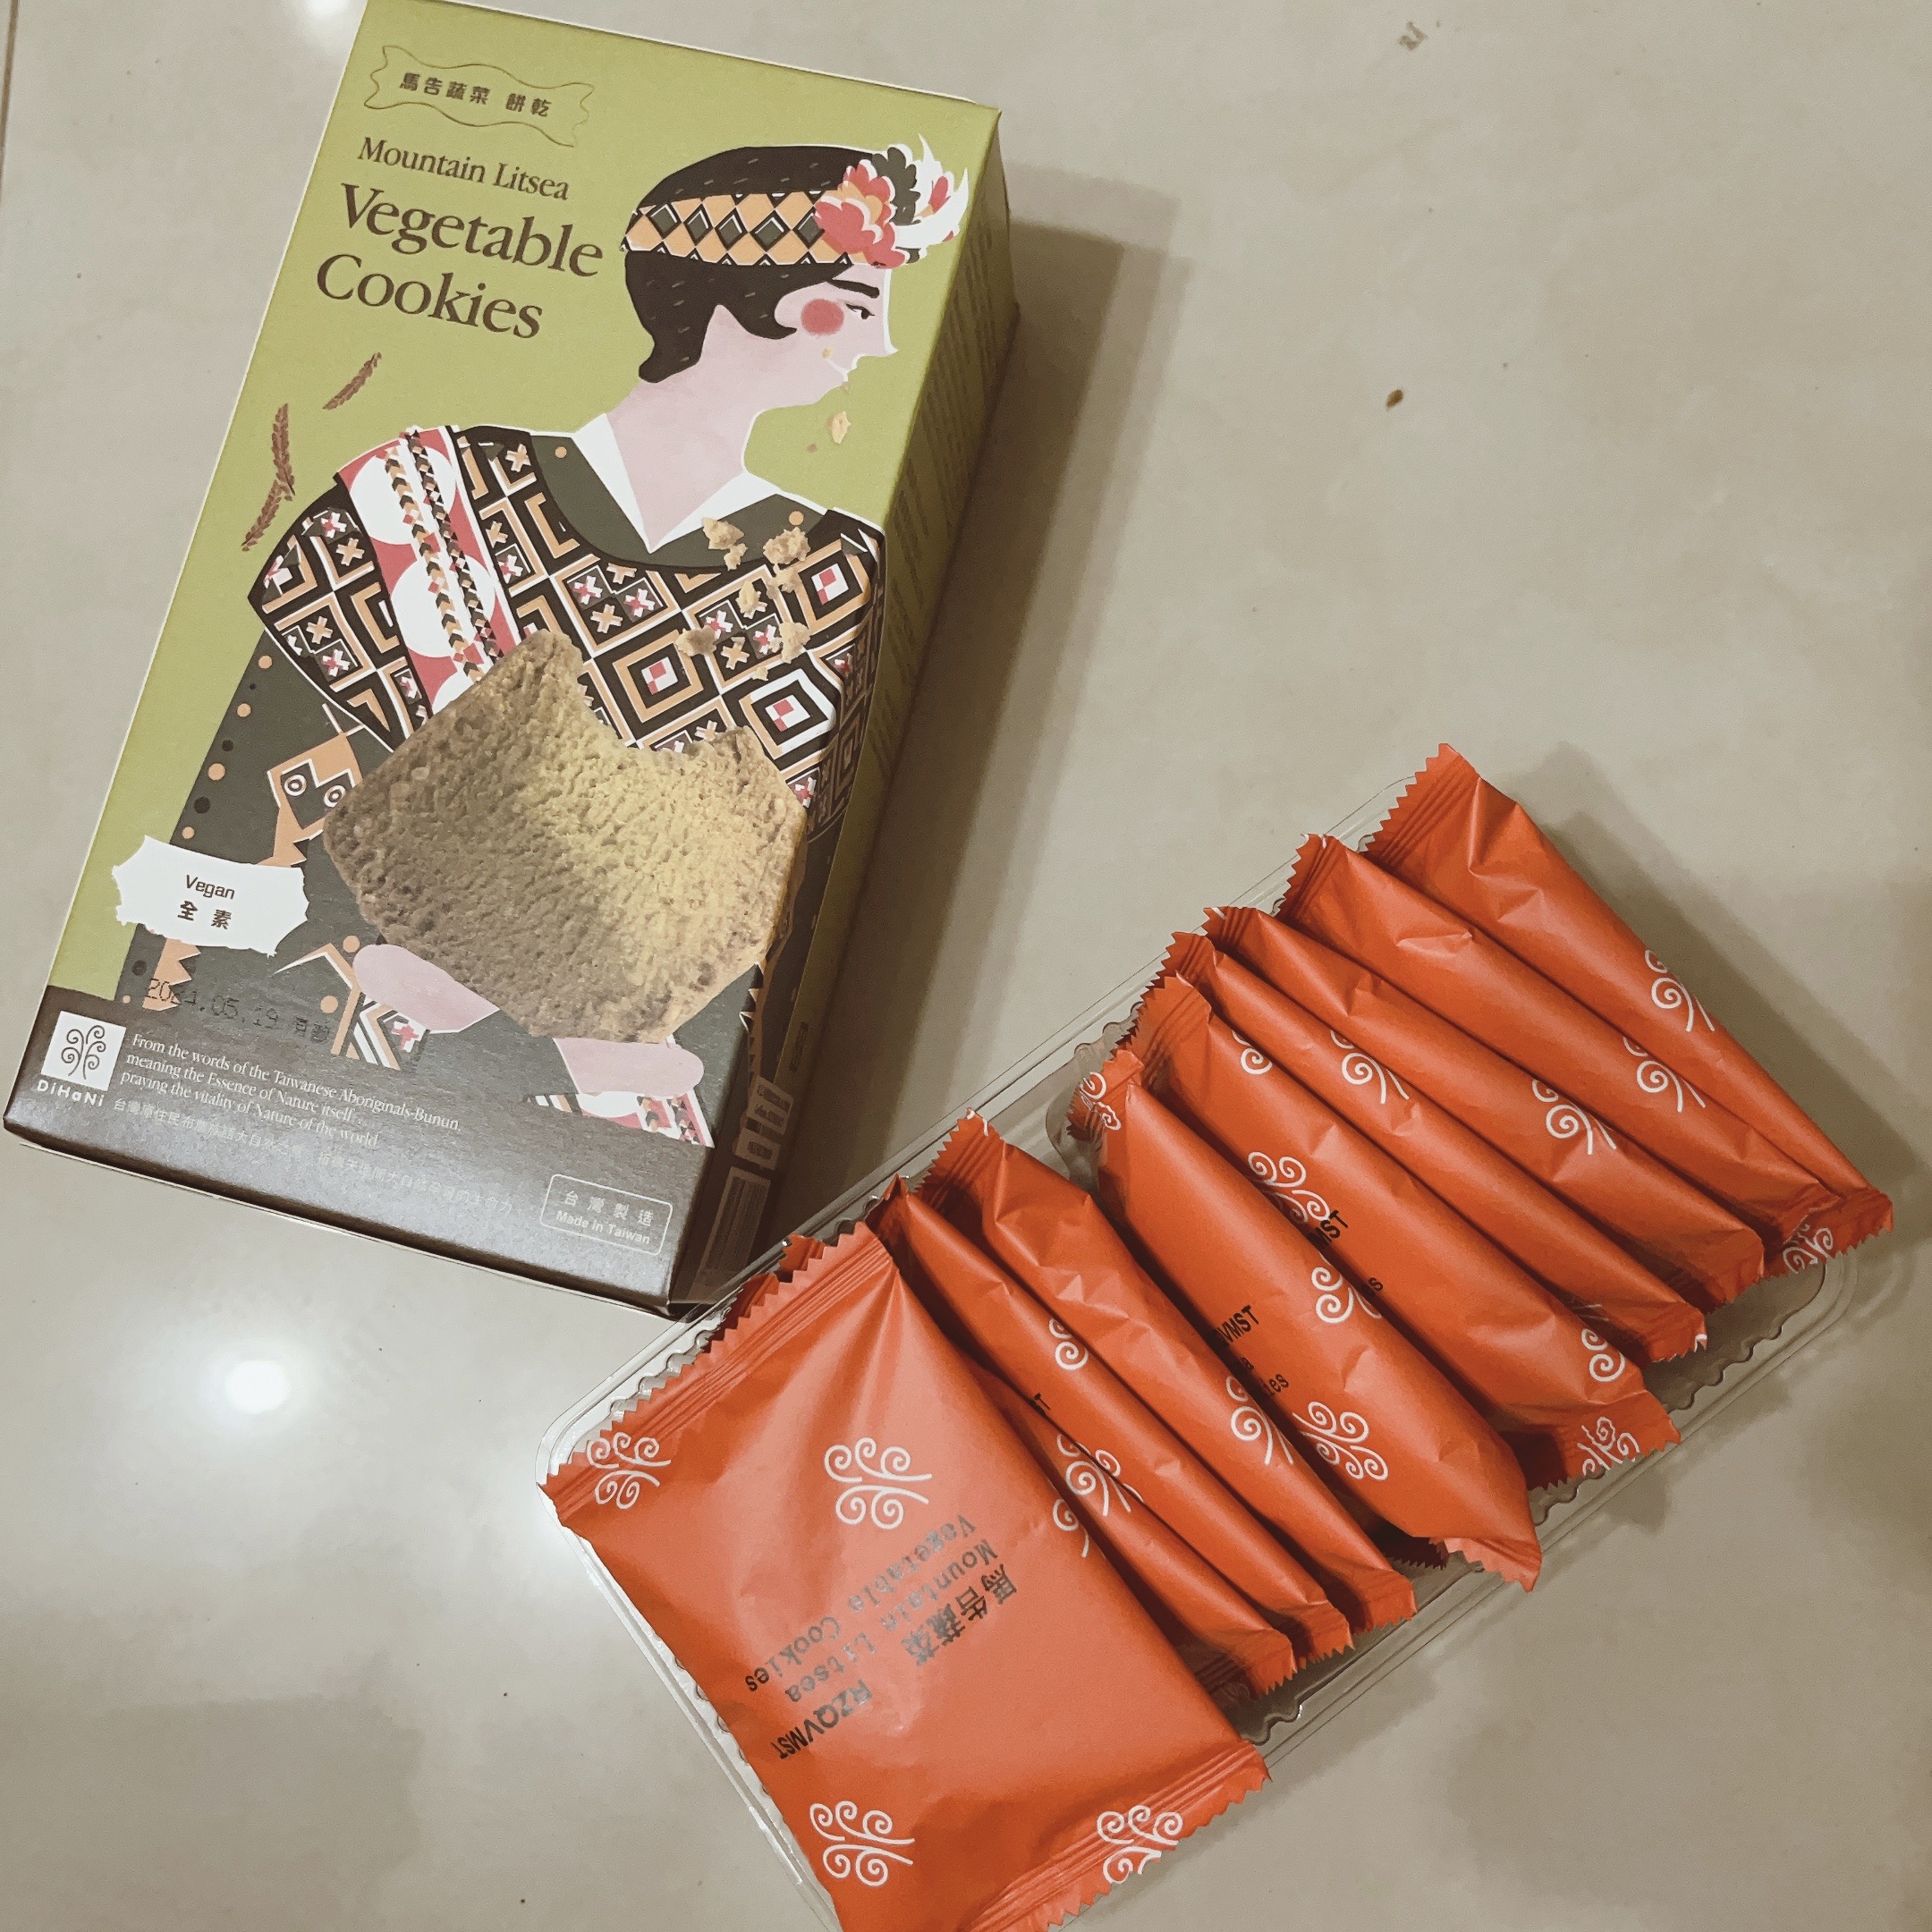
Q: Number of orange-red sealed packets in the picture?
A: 10